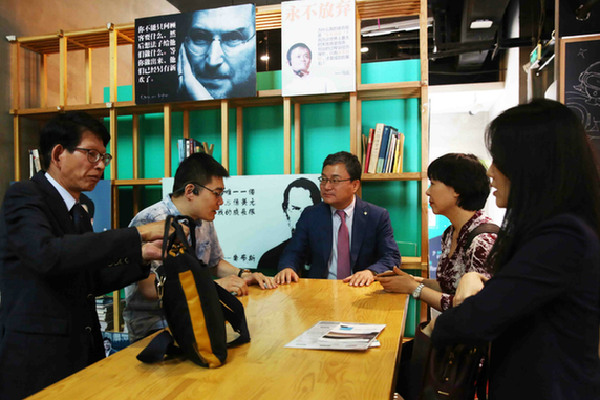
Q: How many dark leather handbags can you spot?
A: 1